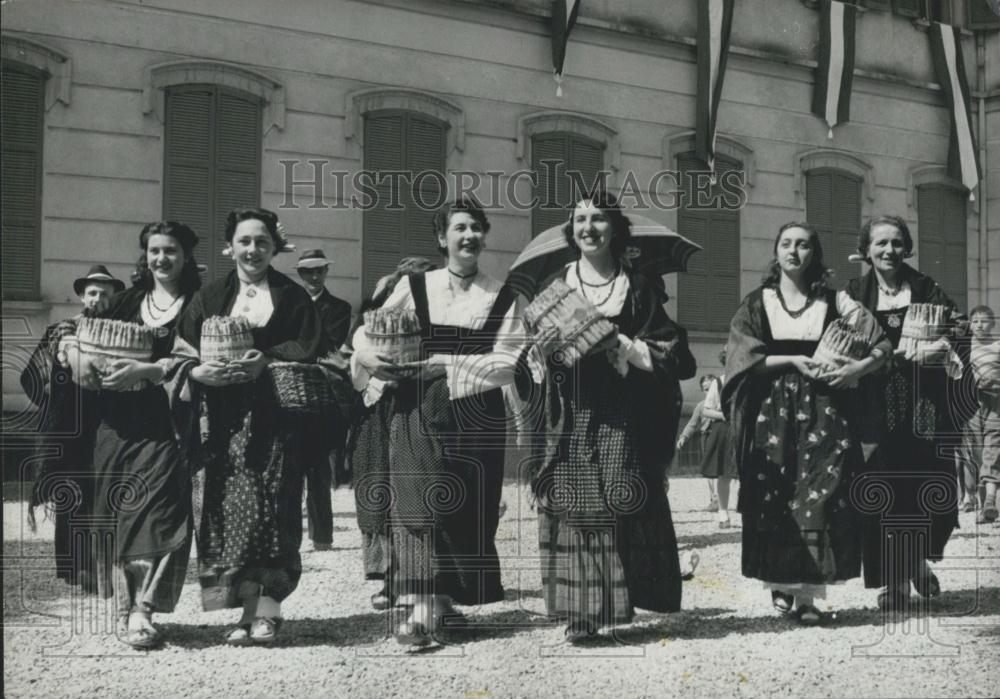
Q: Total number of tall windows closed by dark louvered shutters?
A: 7